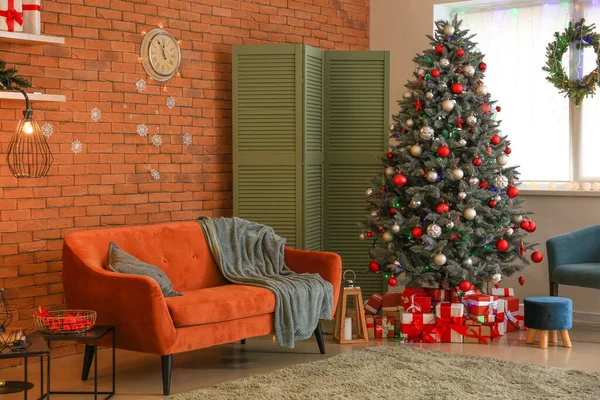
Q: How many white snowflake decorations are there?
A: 9